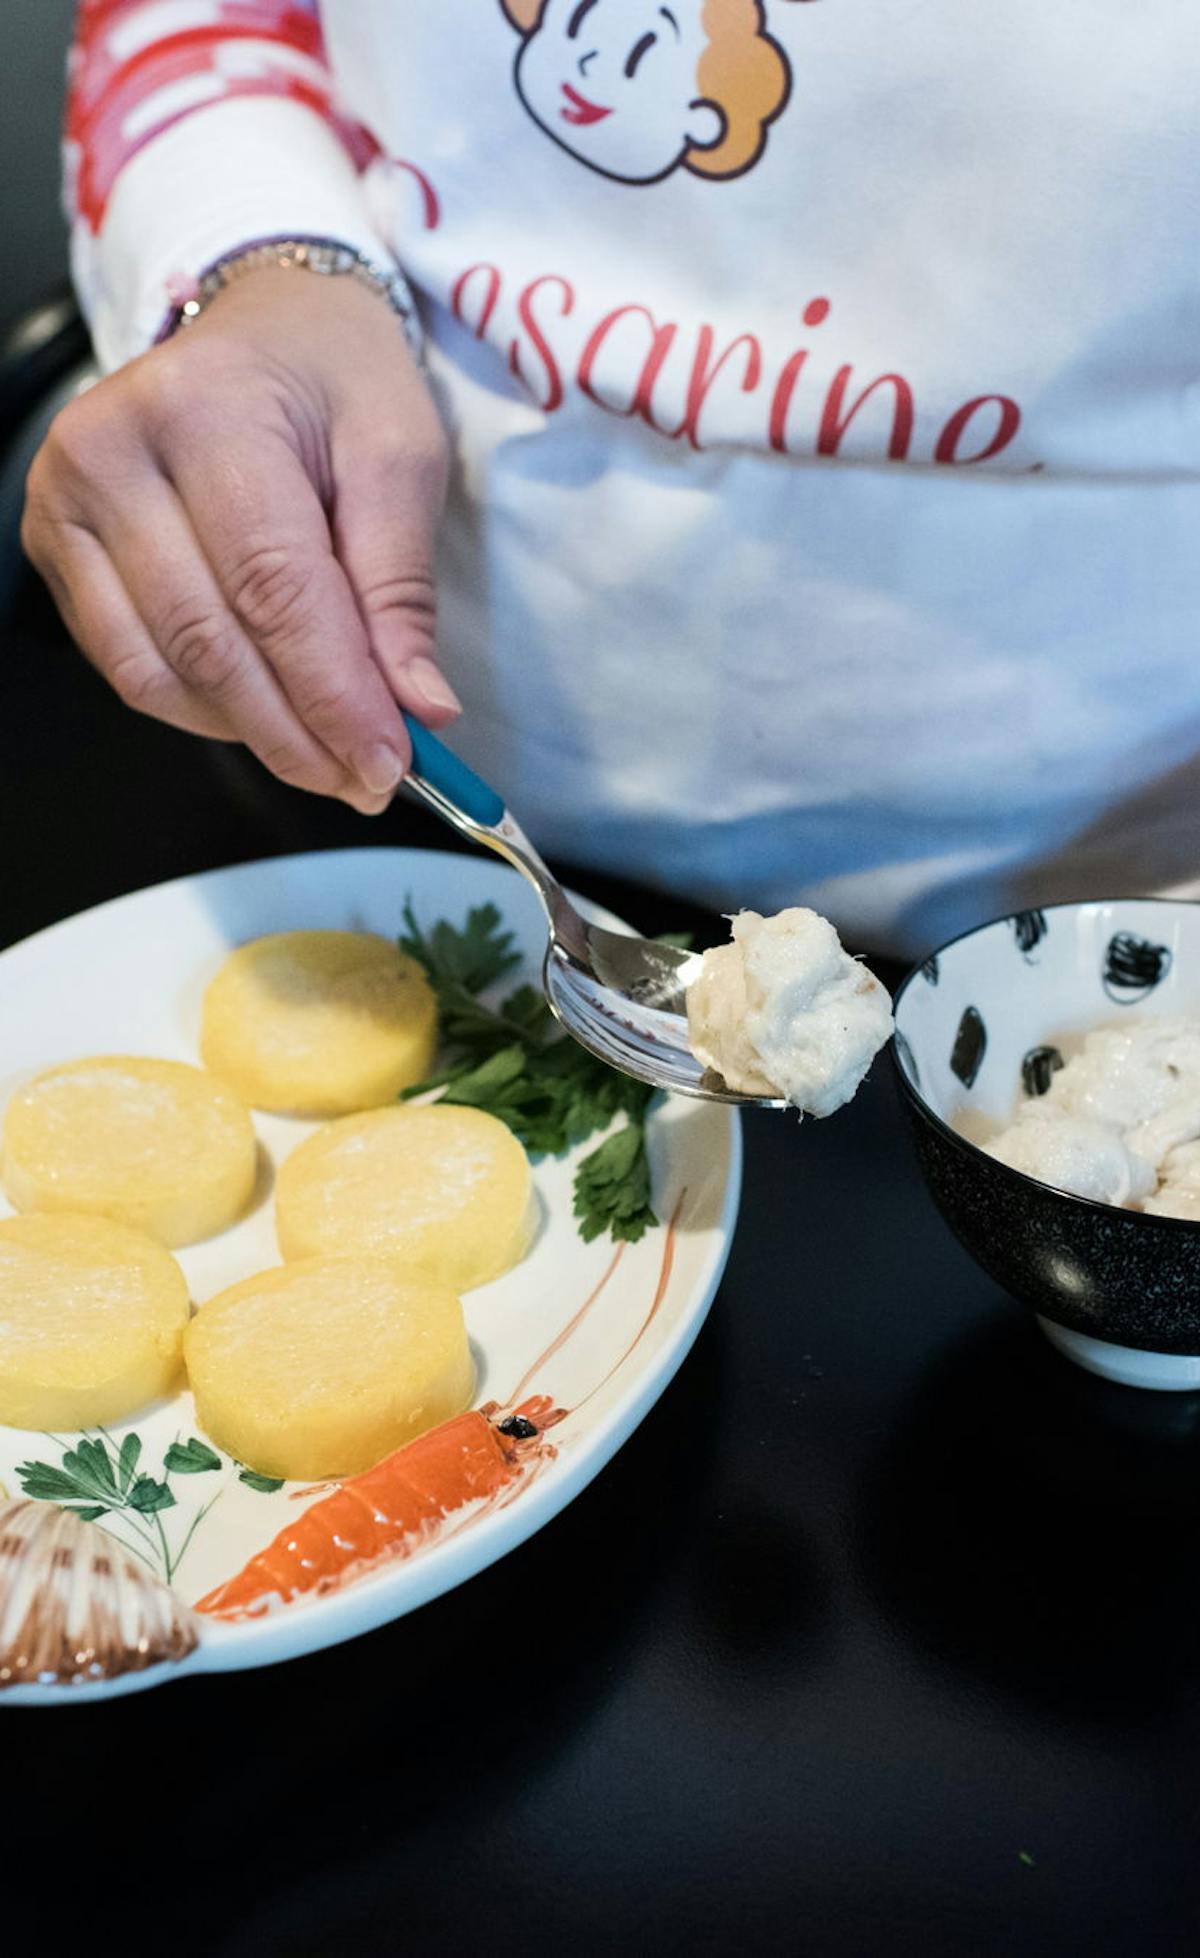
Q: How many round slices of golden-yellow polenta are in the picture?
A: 5